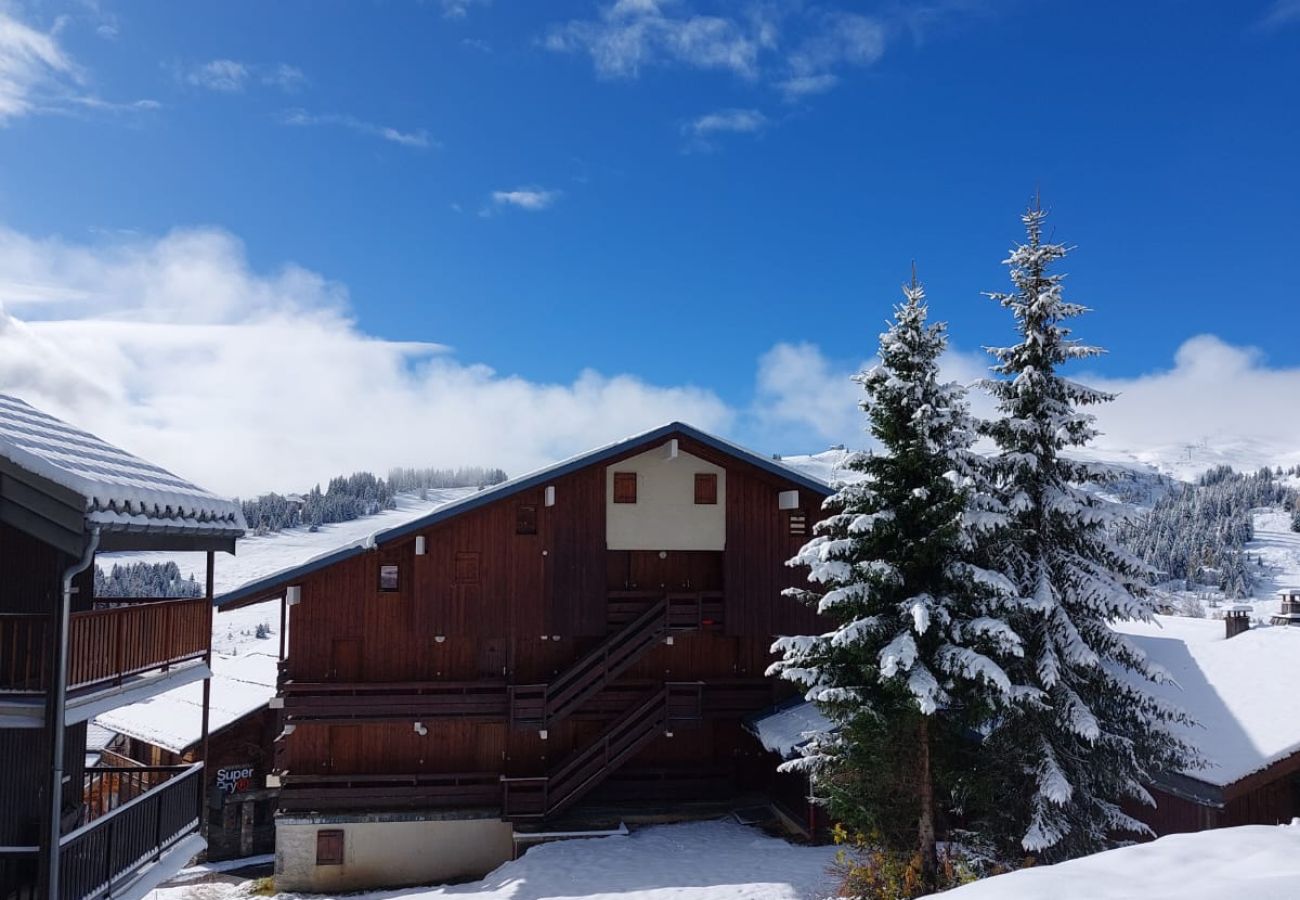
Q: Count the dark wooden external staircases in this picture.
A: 2